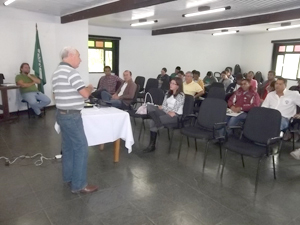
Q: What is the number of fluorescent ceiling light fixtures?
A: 4